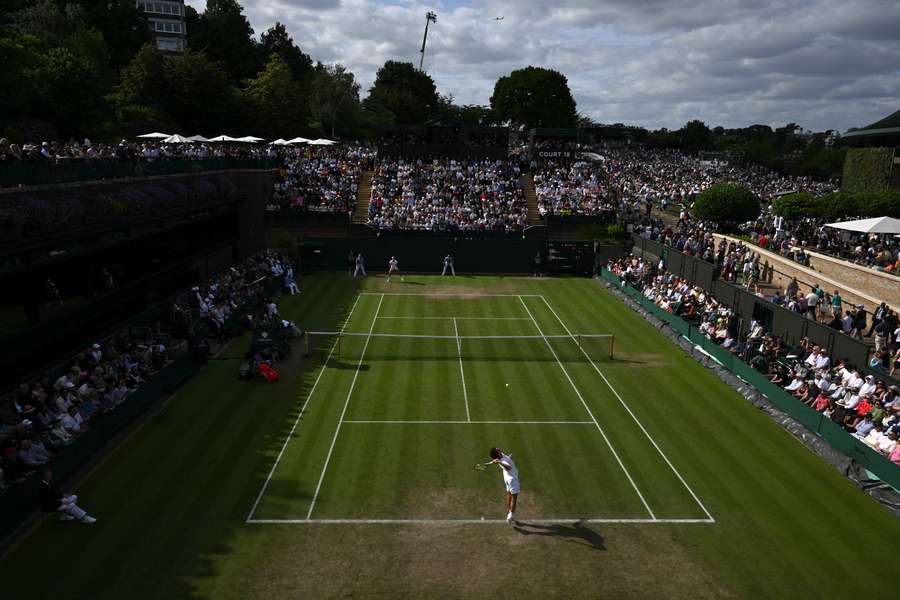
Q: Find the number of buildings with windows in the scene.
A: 1